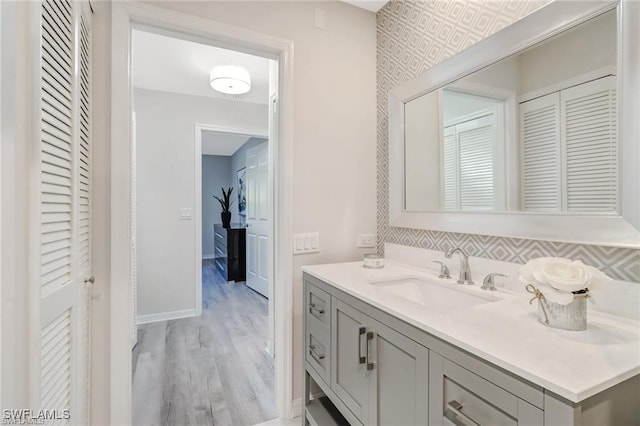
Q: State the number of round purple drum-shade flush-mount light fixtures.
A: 0